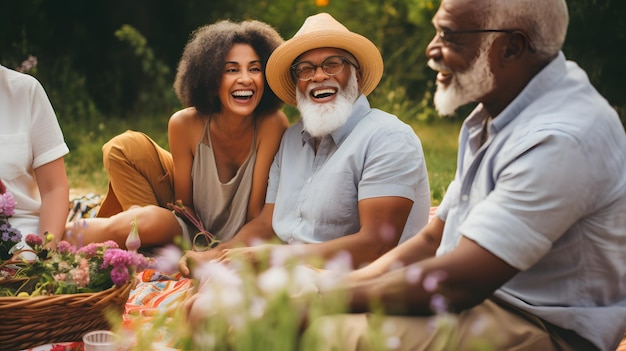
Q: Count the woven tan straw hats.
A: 1